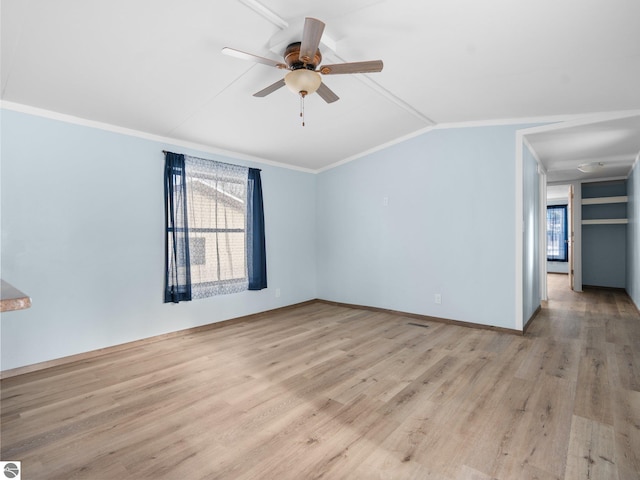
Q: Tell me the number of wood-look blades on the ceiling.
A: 5